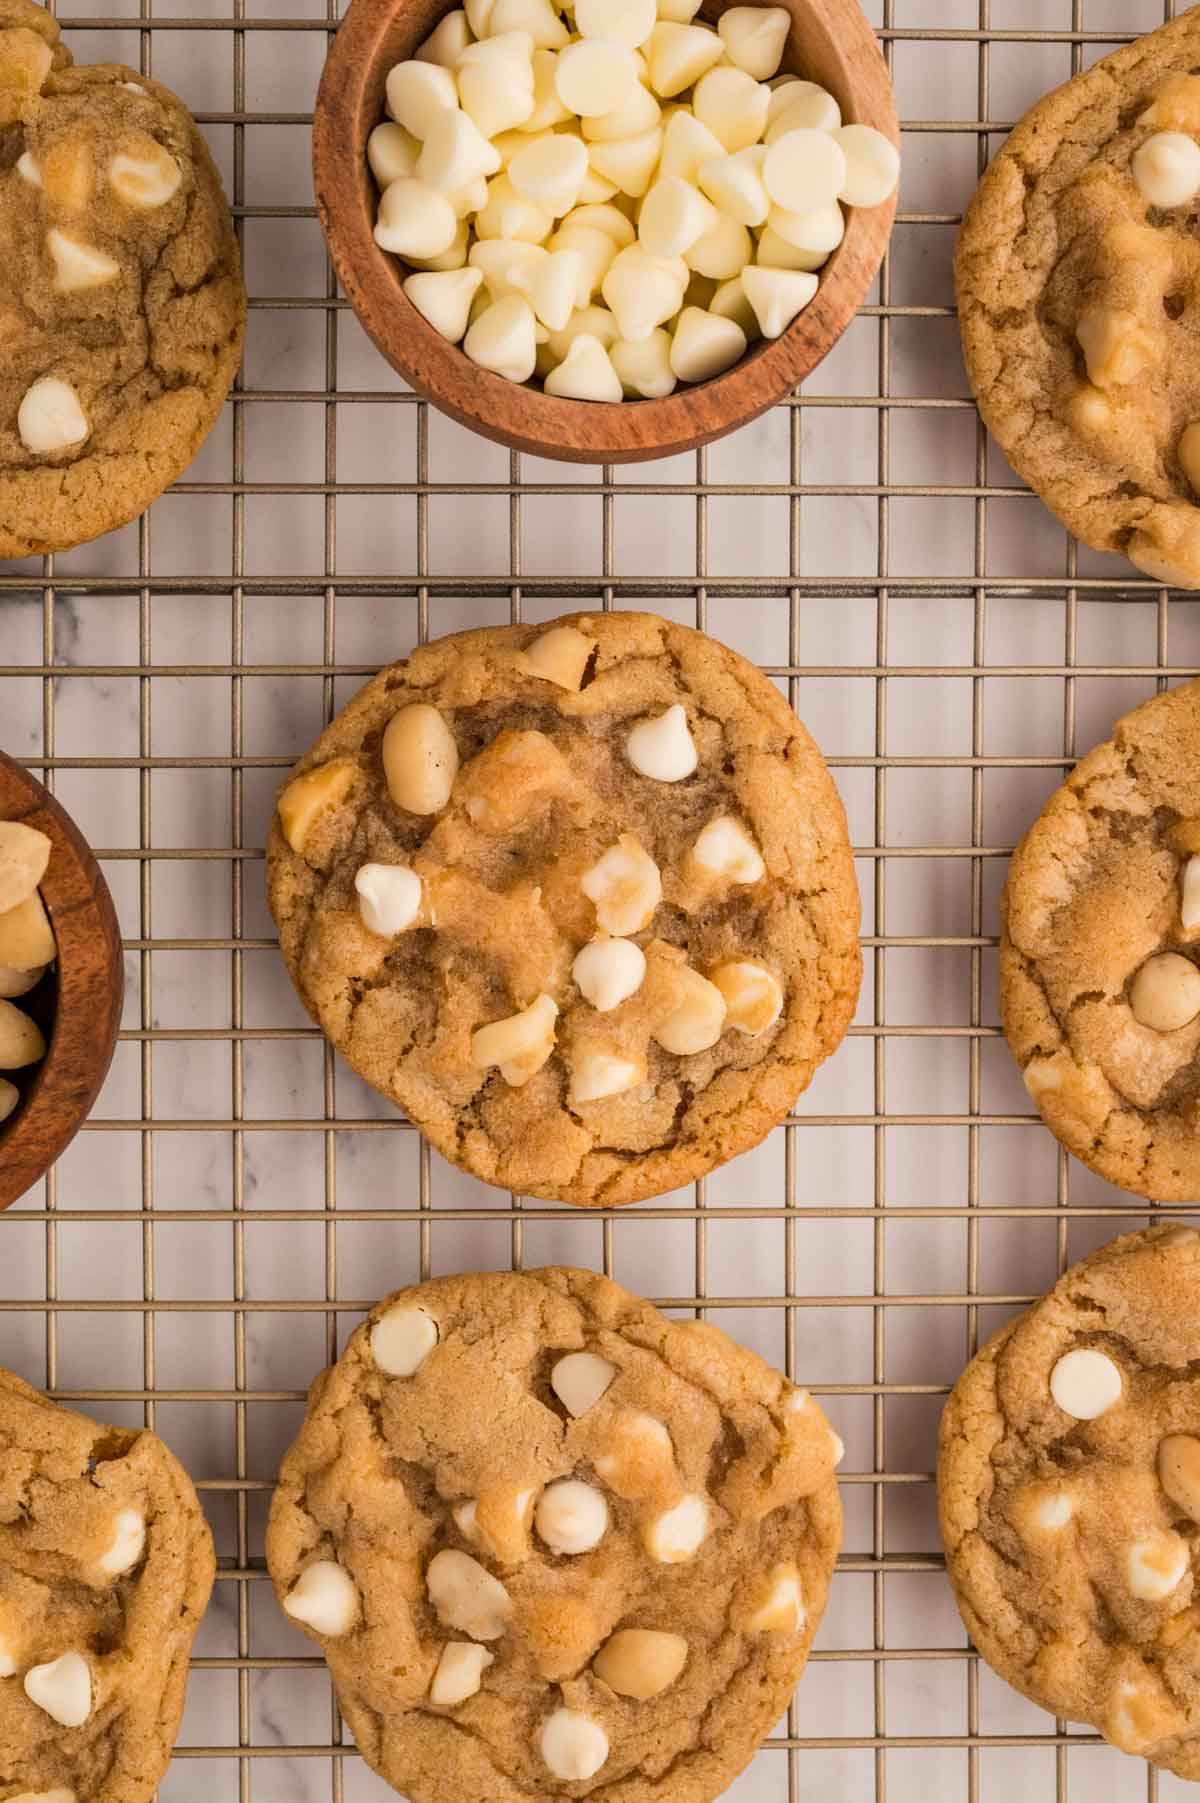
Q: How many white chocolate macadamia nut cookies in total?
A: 7